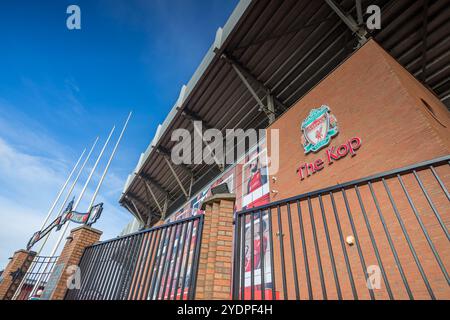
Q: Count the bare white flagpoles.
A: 4